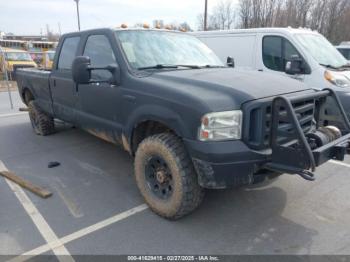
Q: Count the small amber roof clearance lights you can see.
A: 5